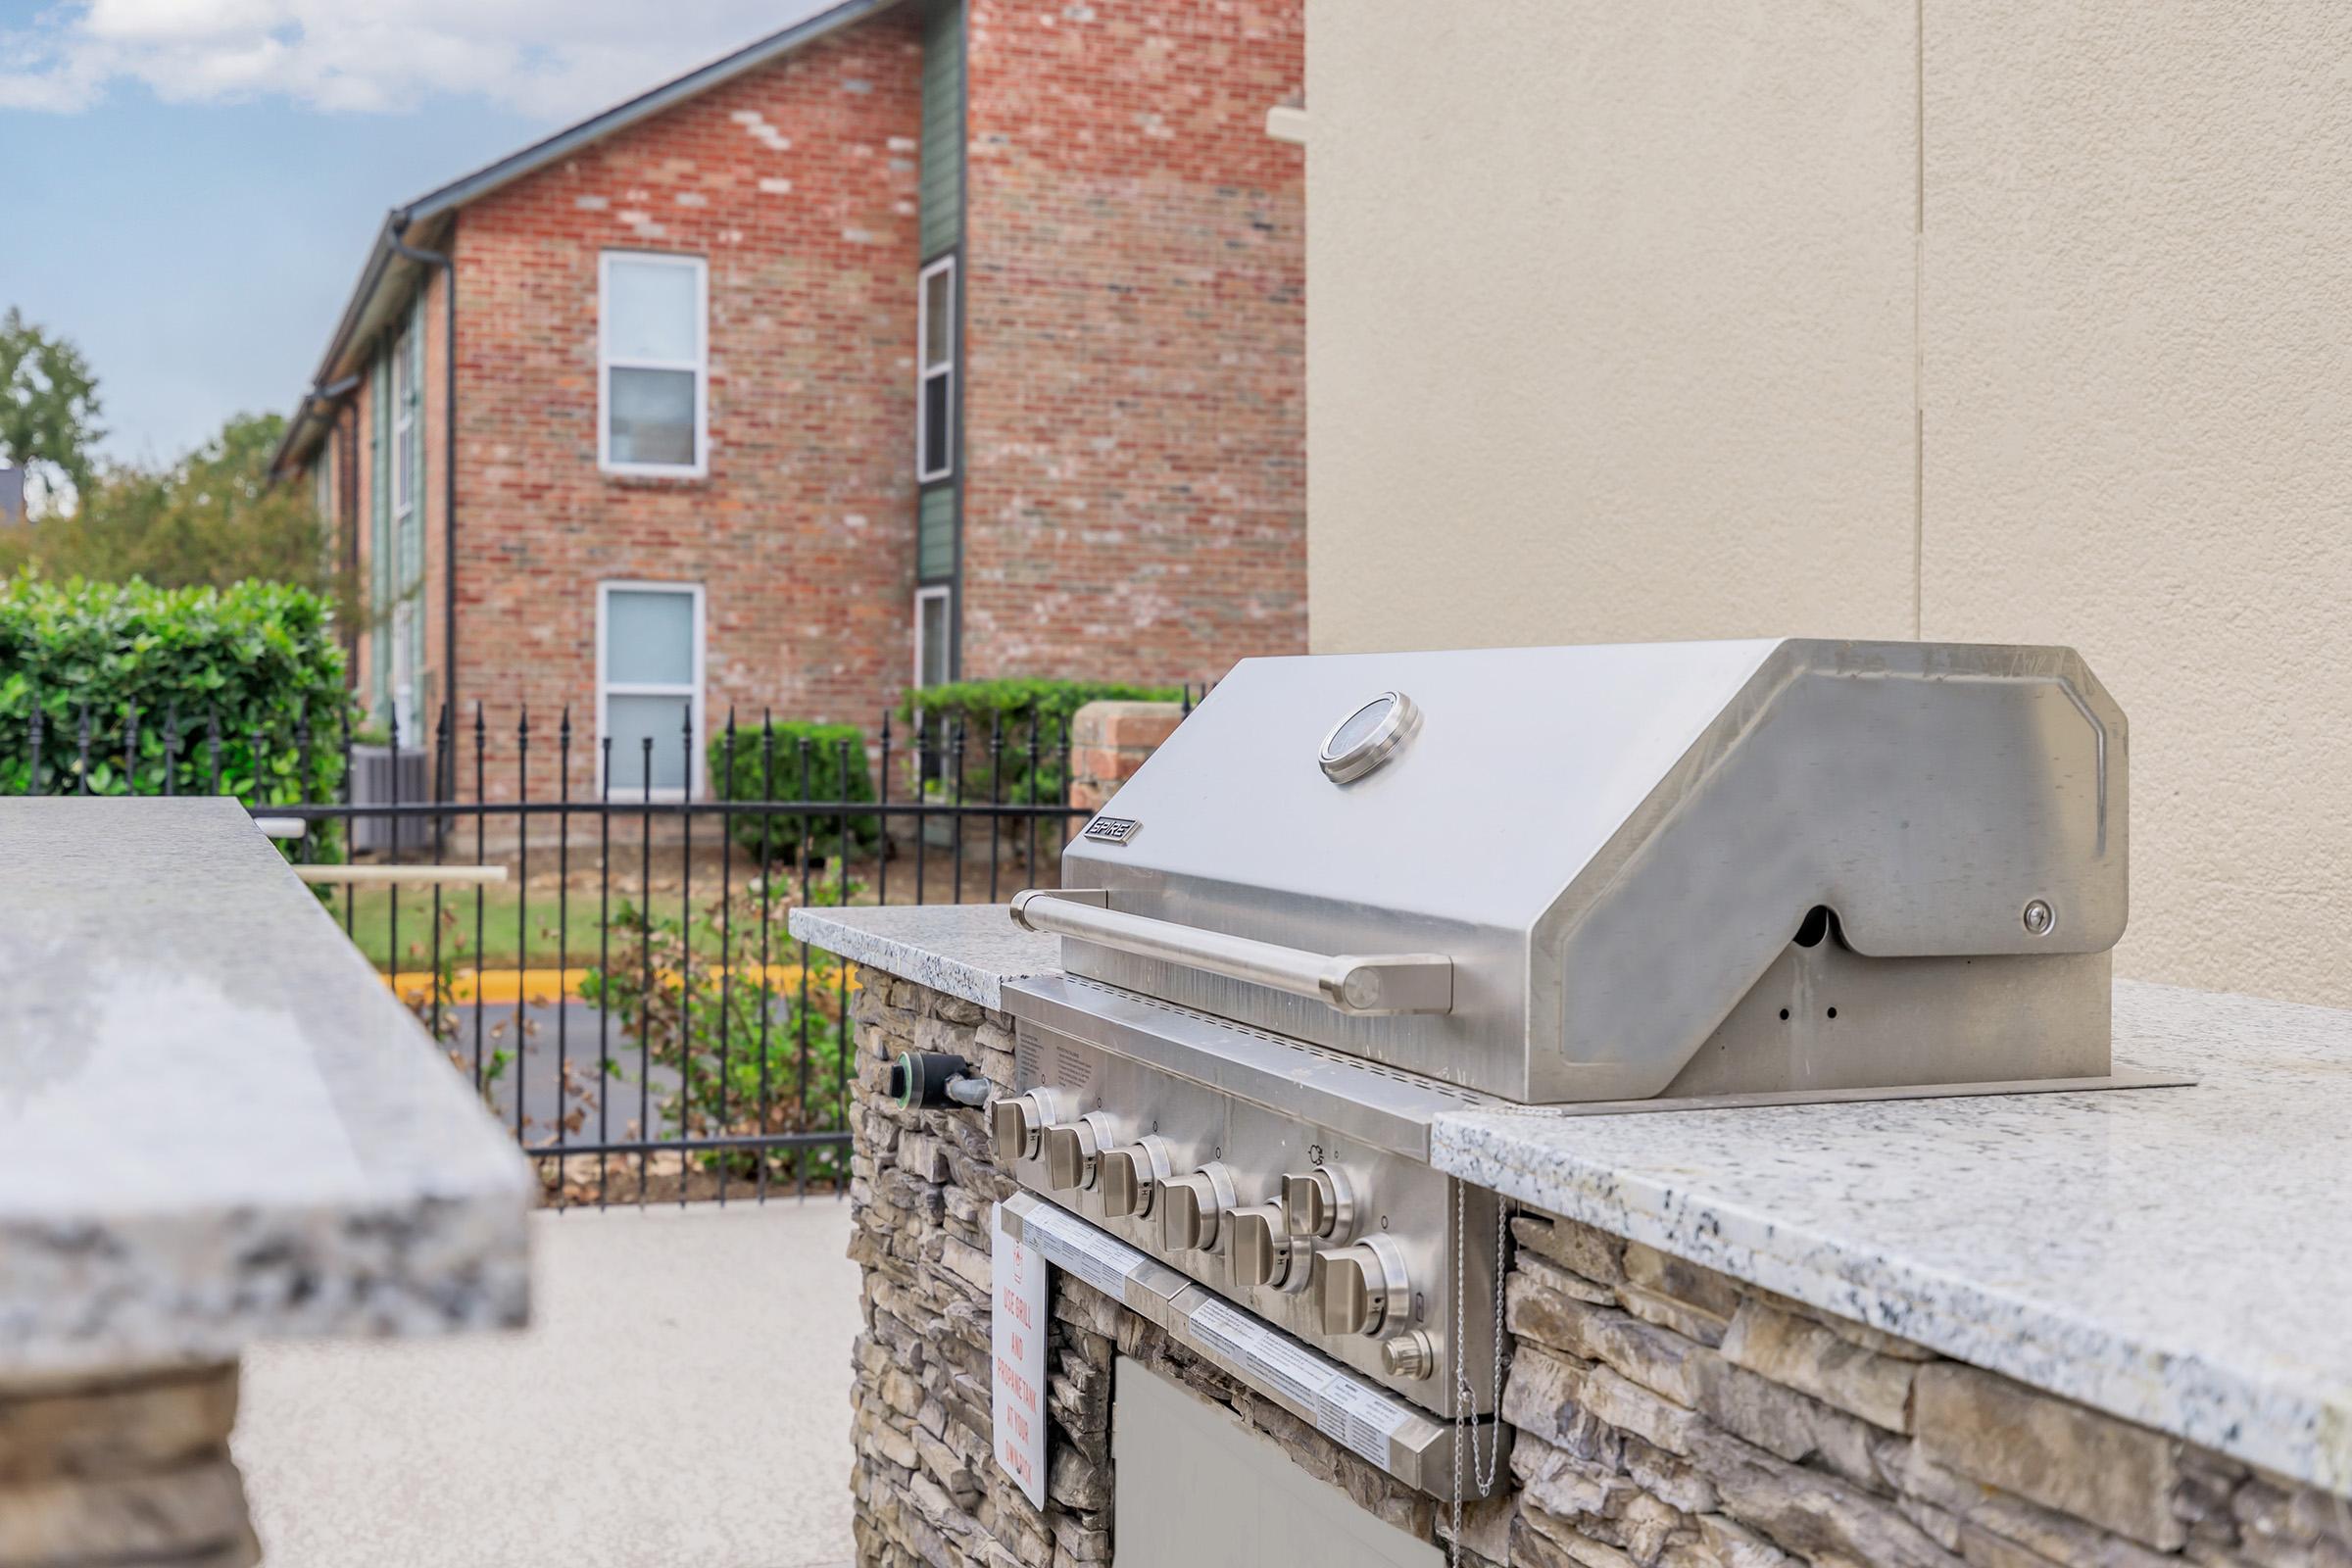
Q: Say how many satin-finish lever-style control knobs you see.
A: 7